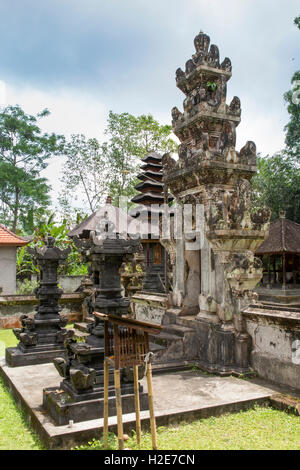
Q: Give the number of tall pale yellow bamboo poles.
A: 4